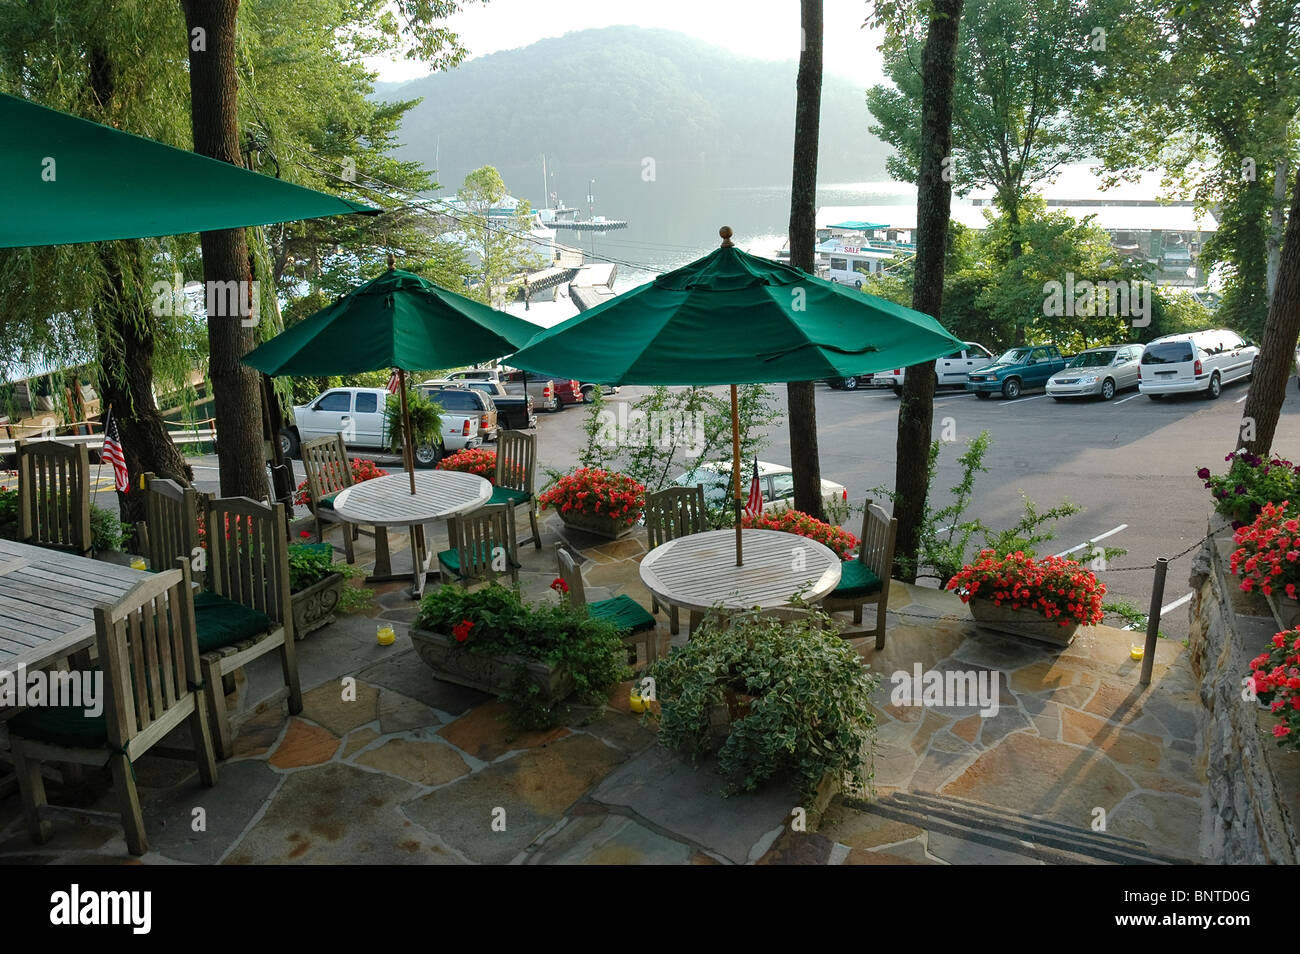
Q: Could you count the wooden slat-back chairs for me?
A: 10